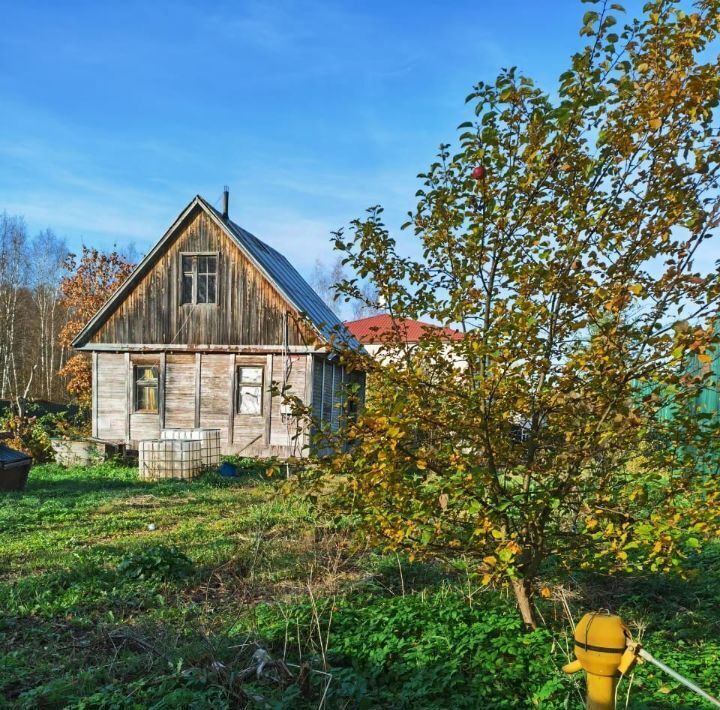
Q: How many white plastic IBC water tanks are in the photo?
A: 2